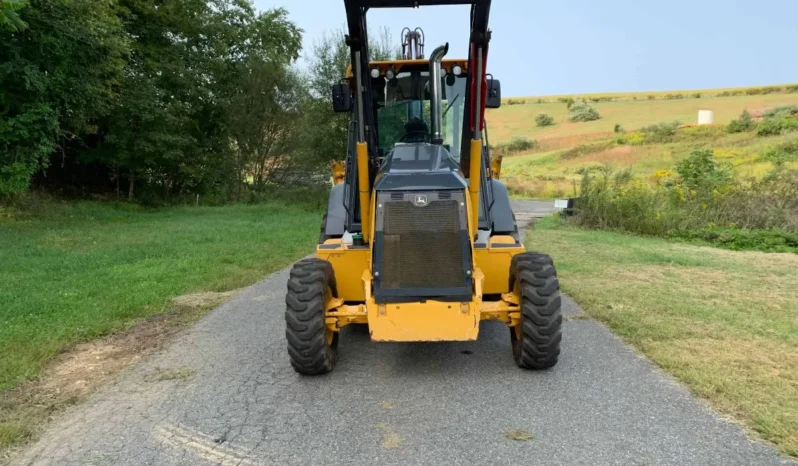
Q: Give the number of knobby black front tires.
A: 2